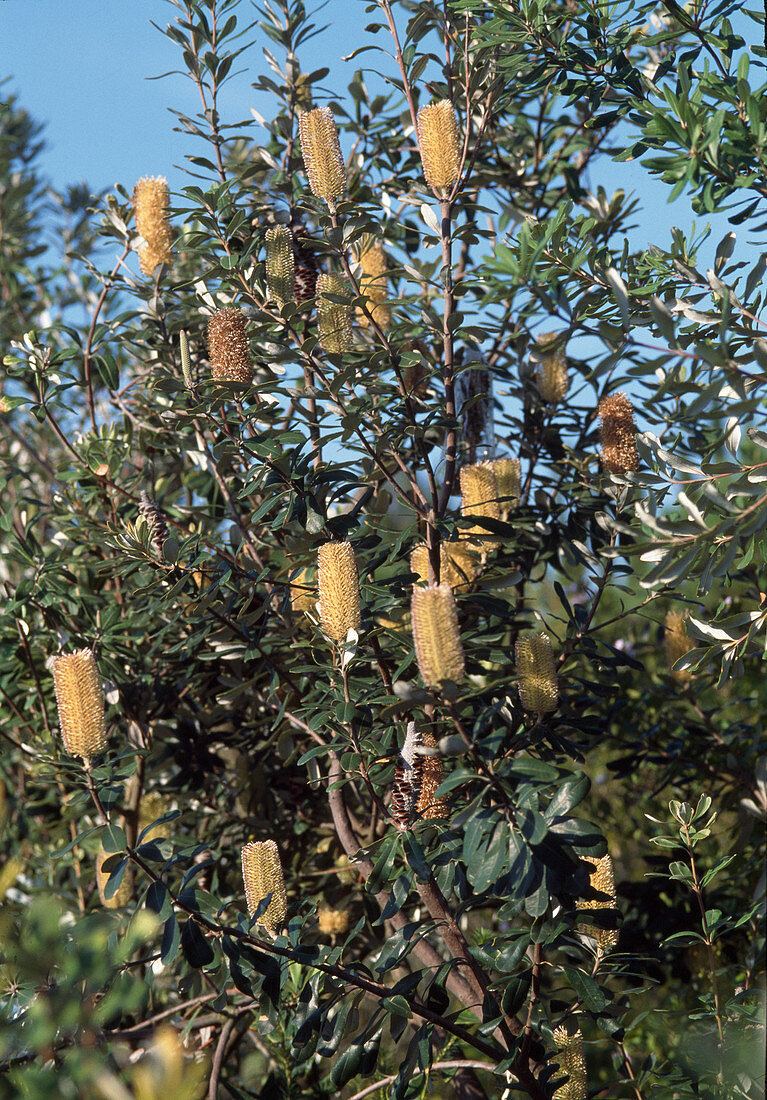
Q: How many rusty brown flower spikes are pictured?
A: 3